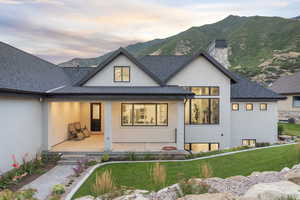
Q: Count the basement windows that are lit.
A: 2